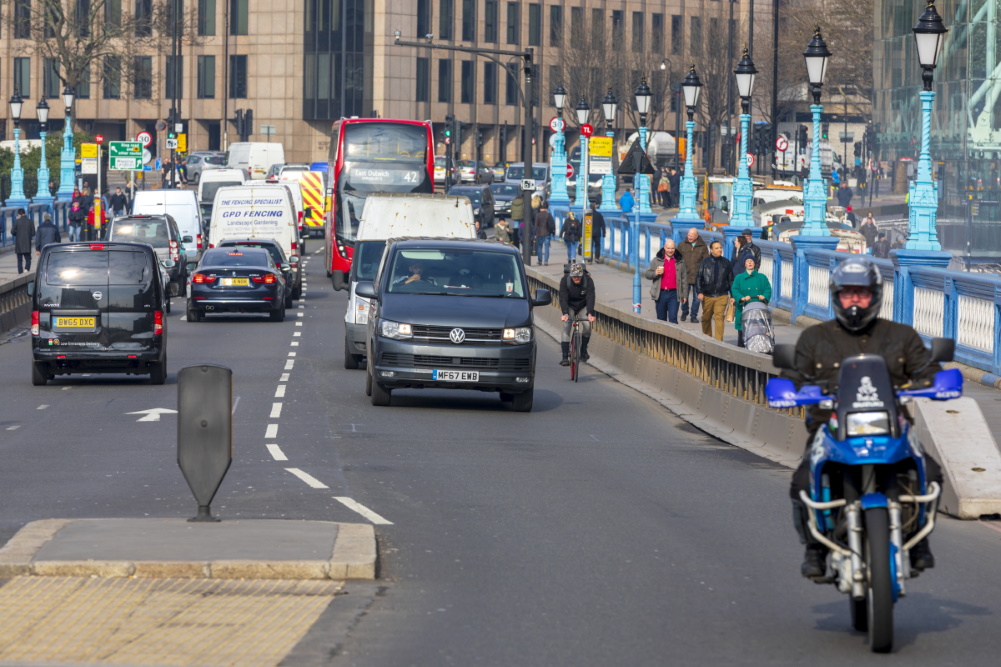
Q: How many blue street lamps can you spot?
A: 11